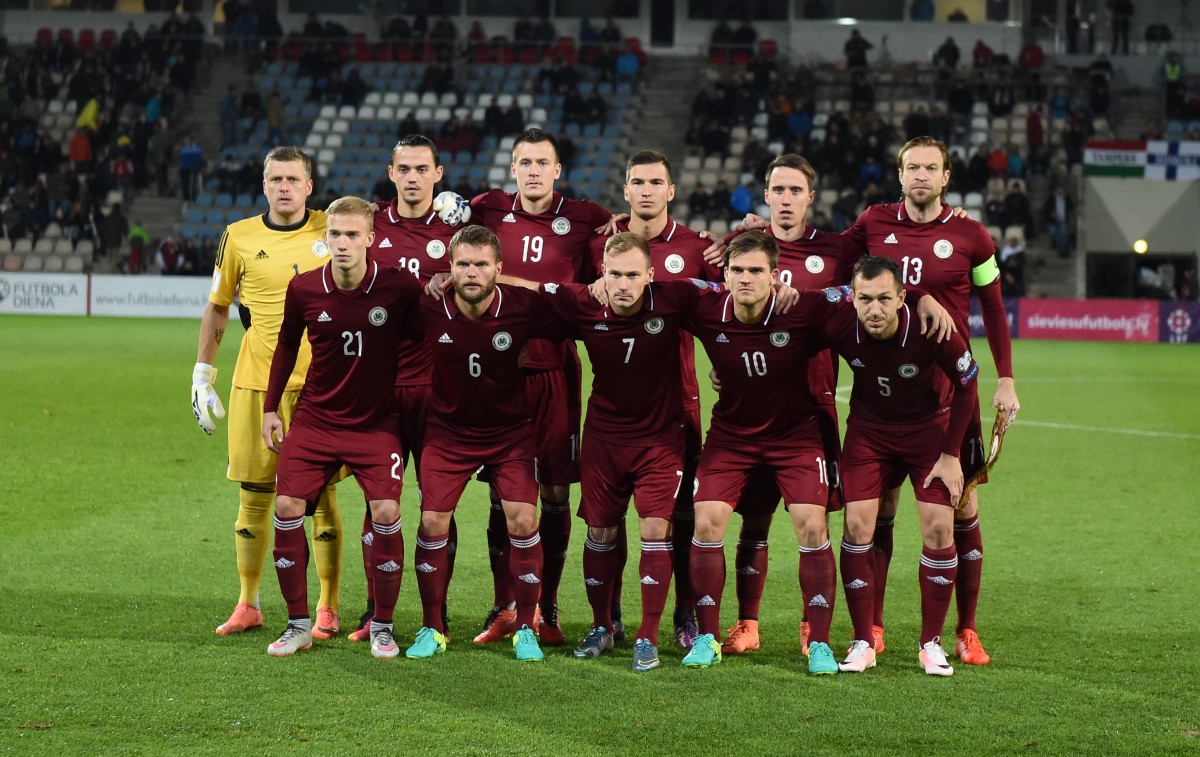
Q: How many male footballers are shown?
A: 11